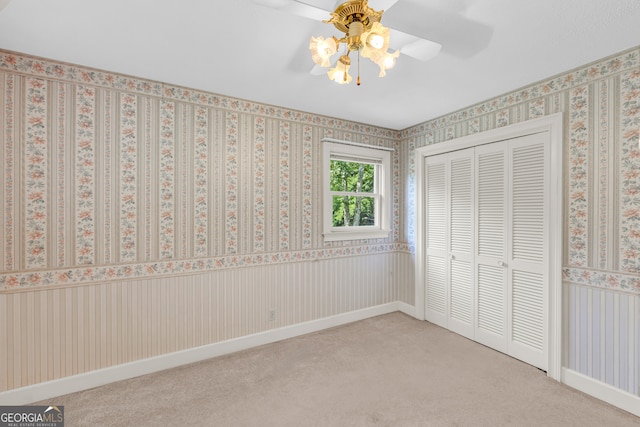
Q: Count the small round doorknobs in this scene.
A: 2